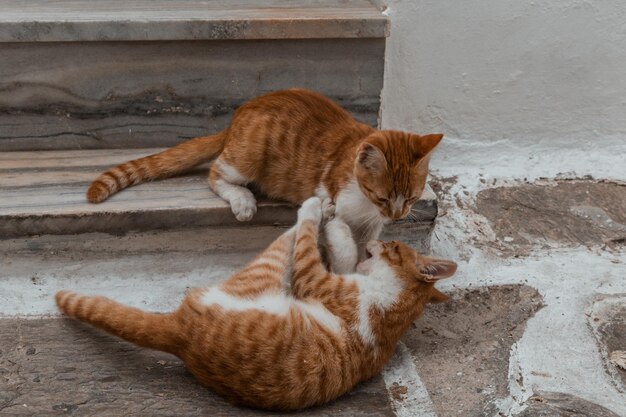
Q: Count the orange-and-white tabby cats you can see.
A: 2